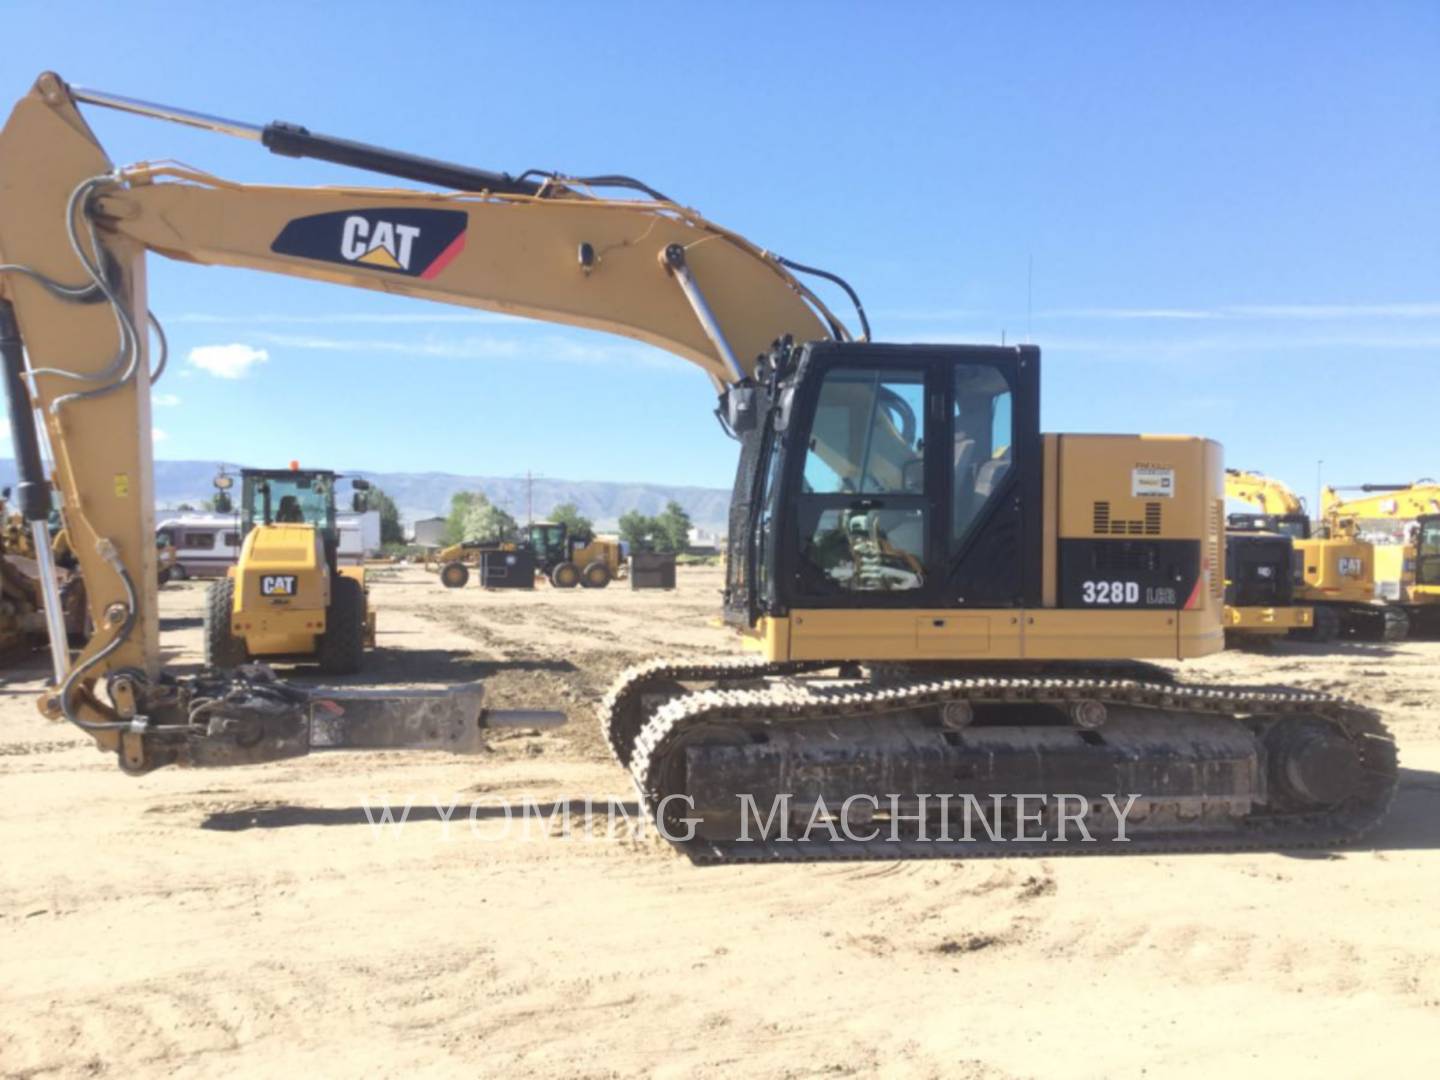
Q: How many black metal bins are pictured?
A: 2